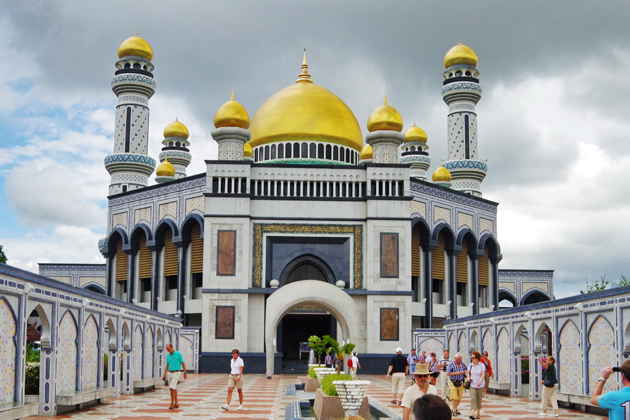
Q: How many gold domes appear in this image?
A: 11